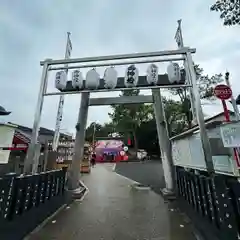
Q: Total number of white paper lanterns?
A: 7